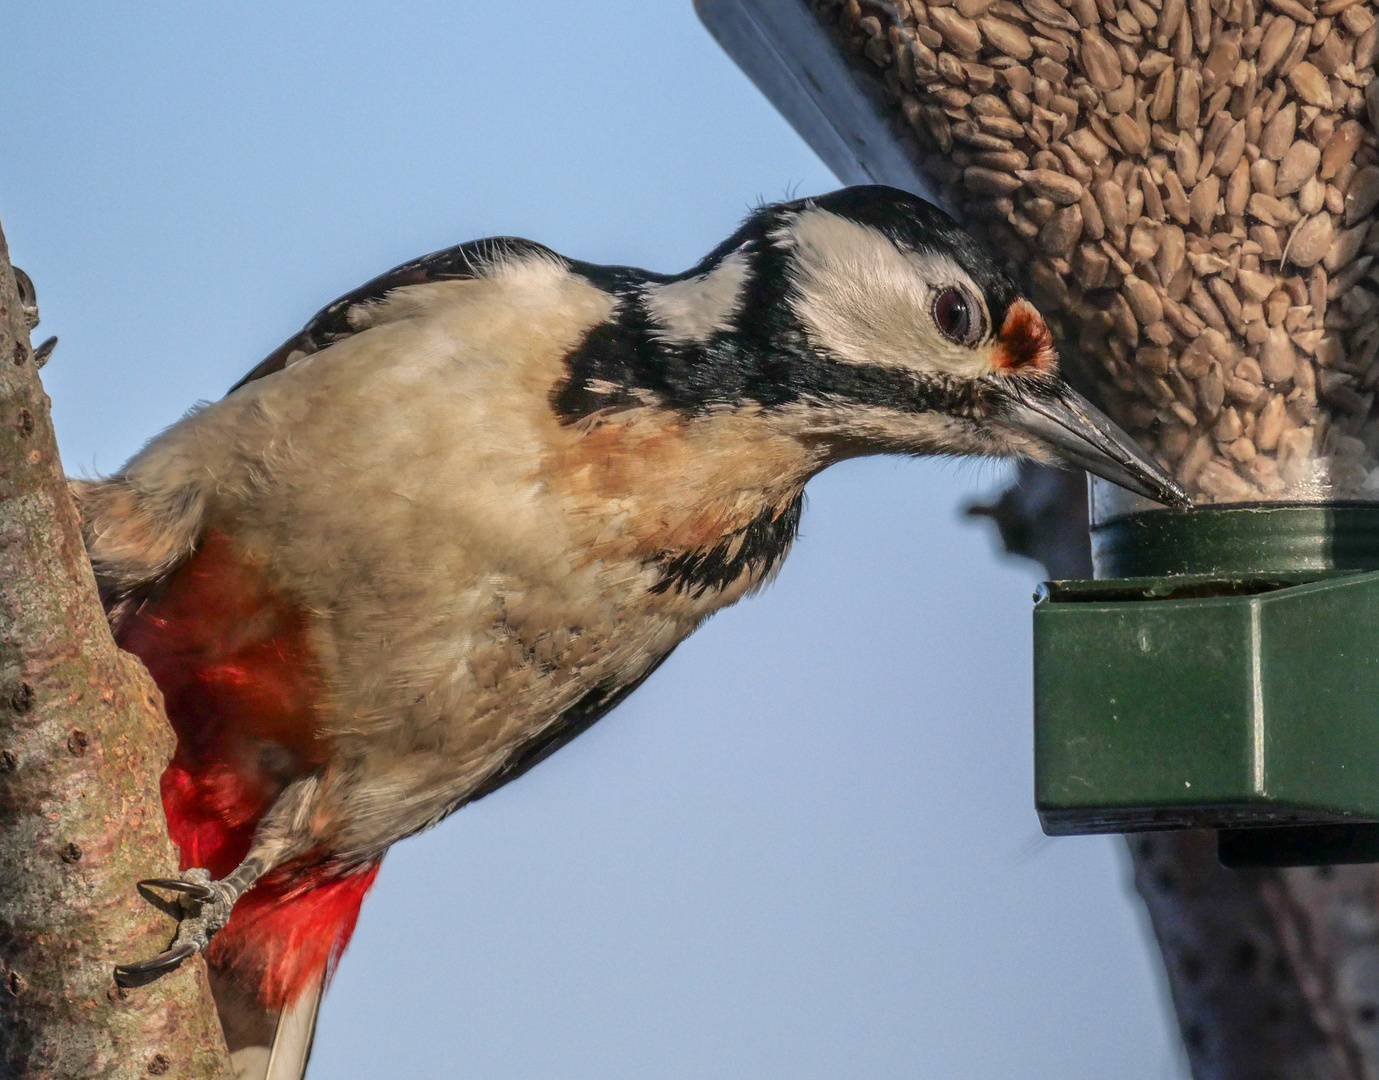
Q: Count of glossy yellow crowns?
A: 0